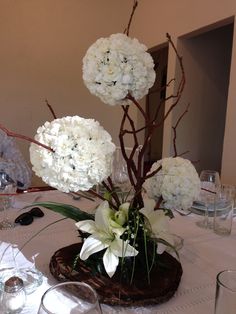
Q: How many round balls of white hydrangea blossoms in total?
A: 3